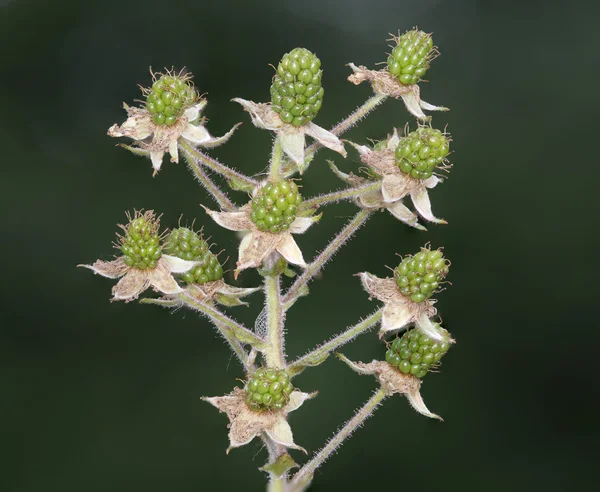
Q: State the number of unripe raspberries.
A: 10